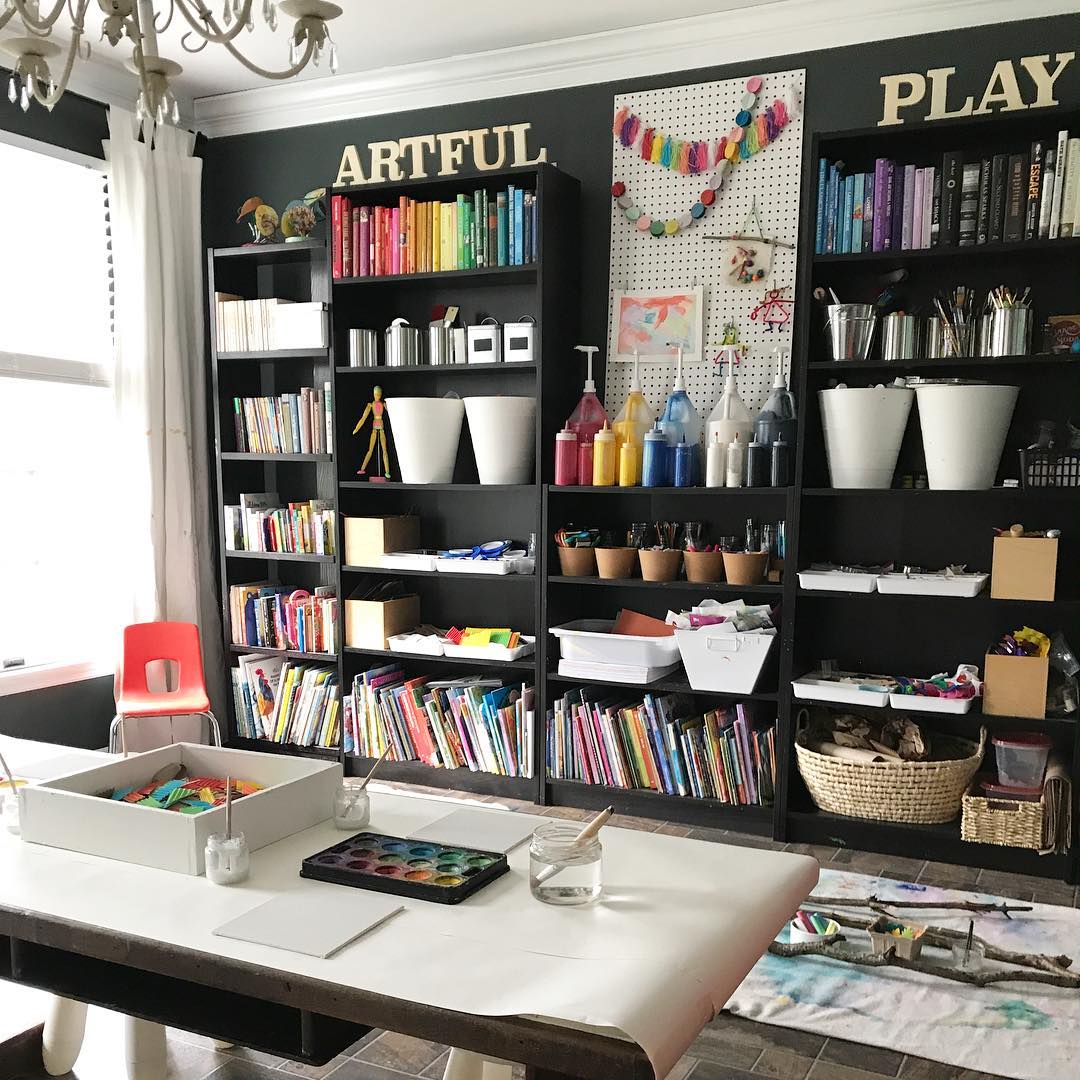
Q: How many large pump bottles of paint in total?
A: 5